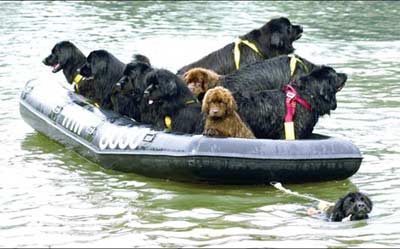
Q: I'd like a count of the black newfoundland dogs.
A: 8